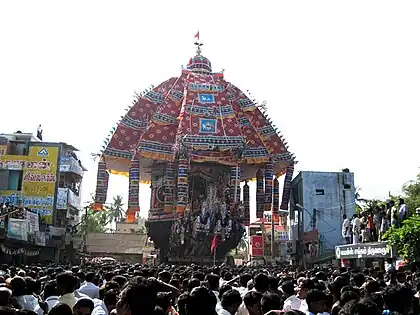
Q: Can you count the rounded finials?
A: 1